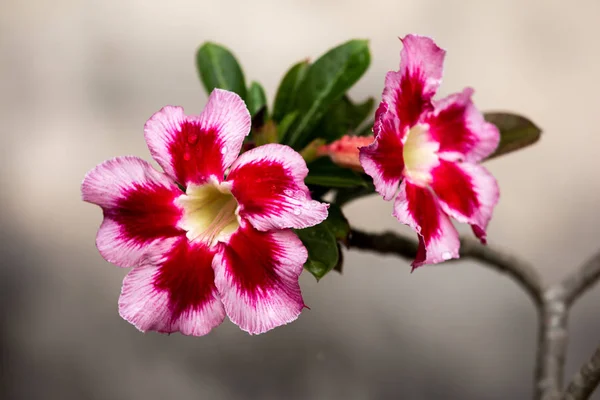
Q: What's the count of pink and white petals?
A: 10